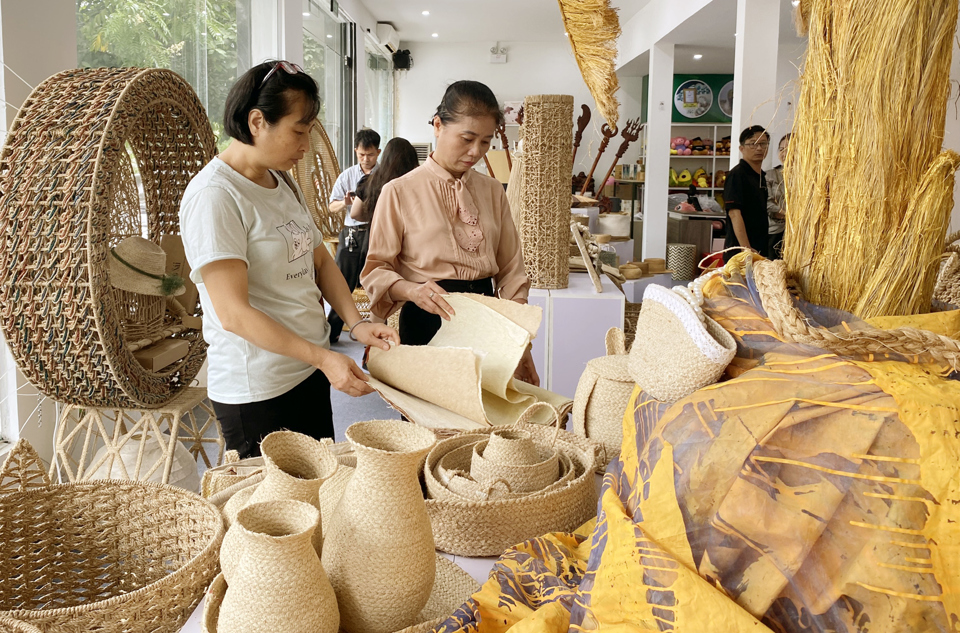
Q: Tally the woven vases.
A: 3